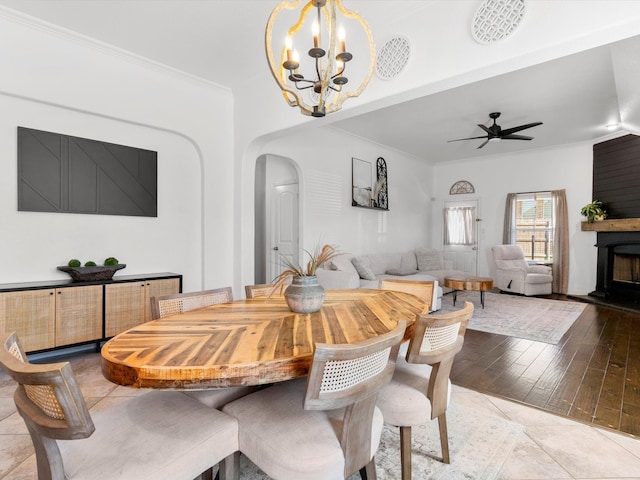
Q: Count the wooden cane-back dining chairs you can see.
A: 6